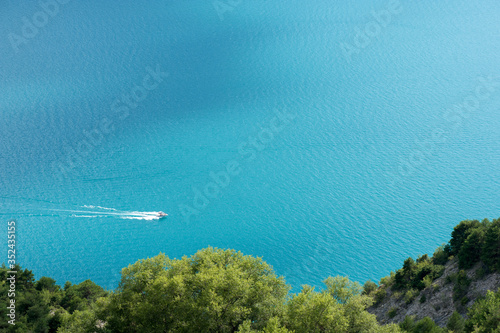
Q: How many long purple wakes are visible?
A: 0